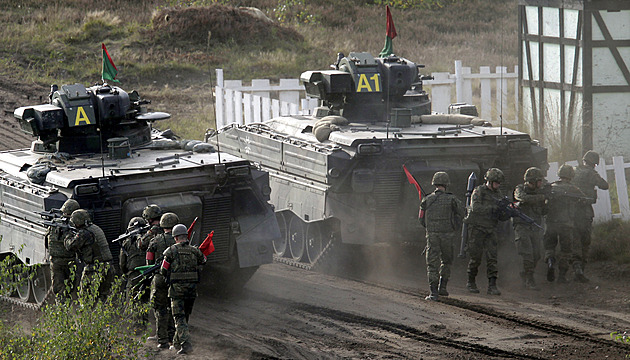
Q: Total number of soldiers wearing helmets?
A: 11